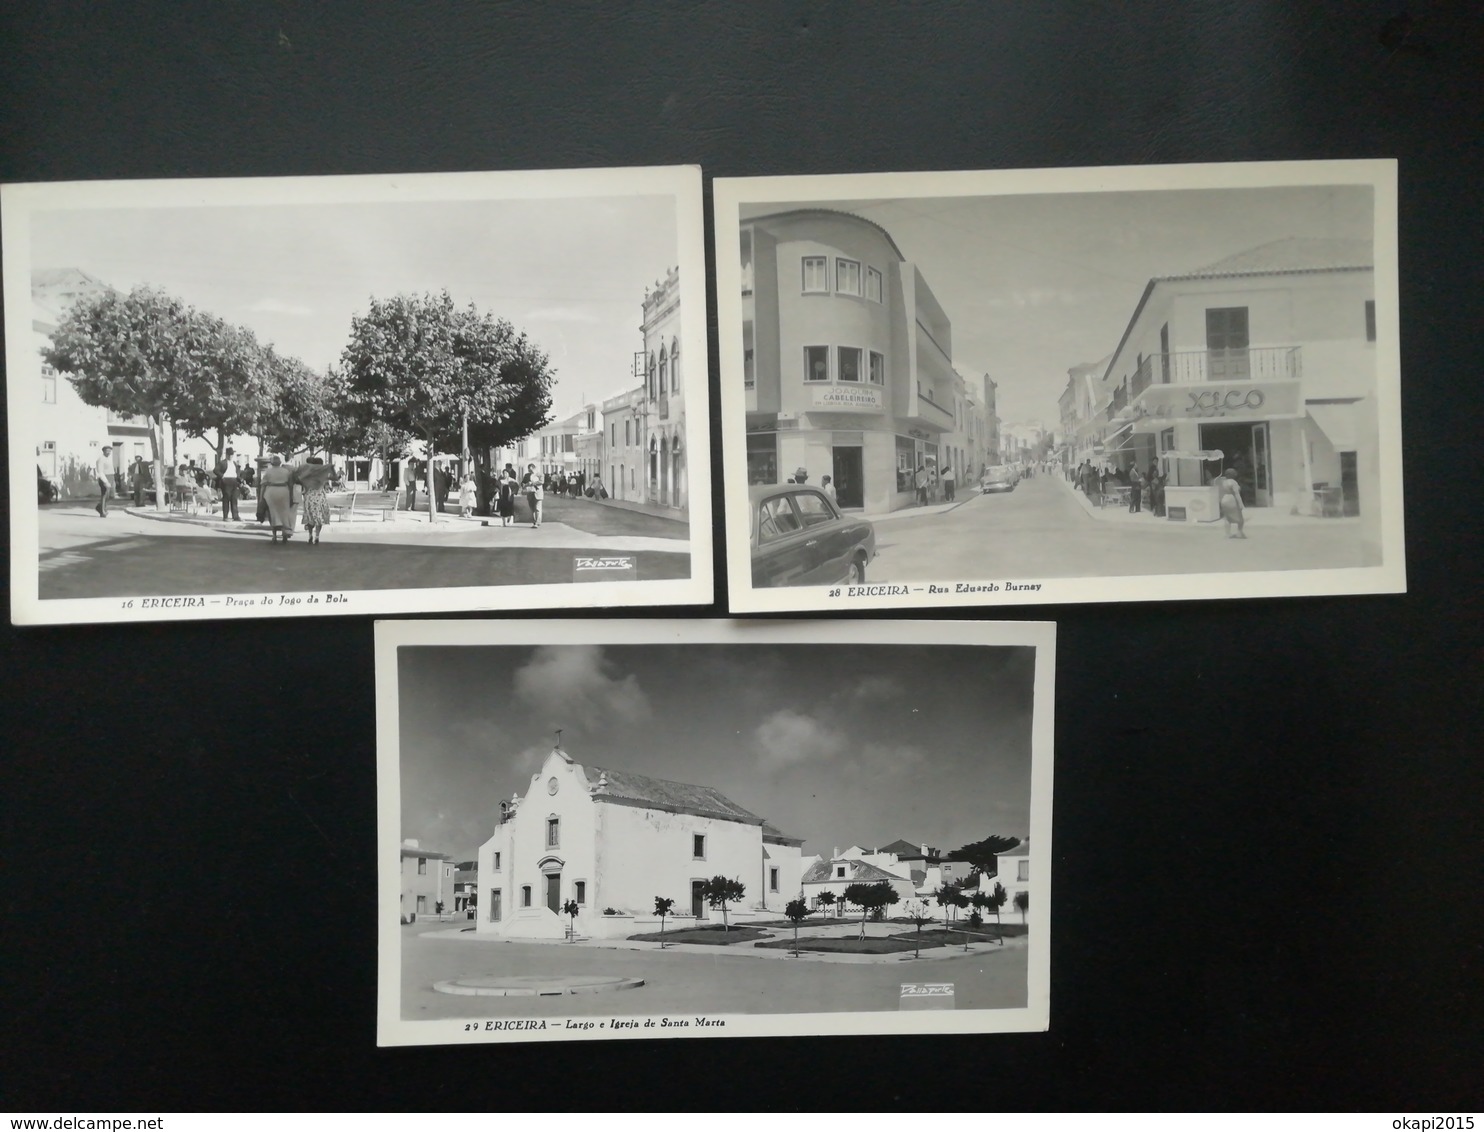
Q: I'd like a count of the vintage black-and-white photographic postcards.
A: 3